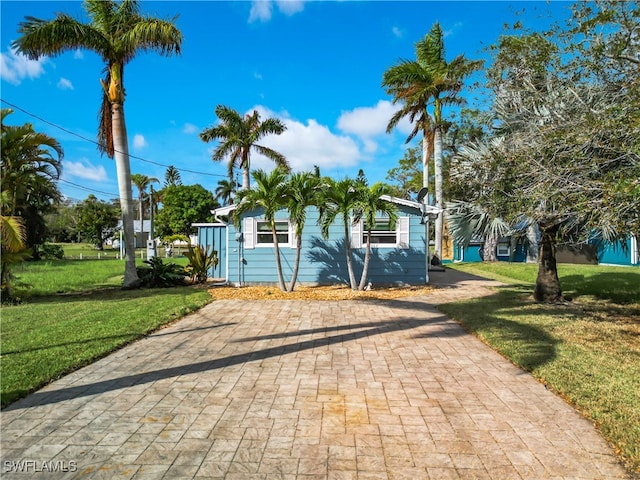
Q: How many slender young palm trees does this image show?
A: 4